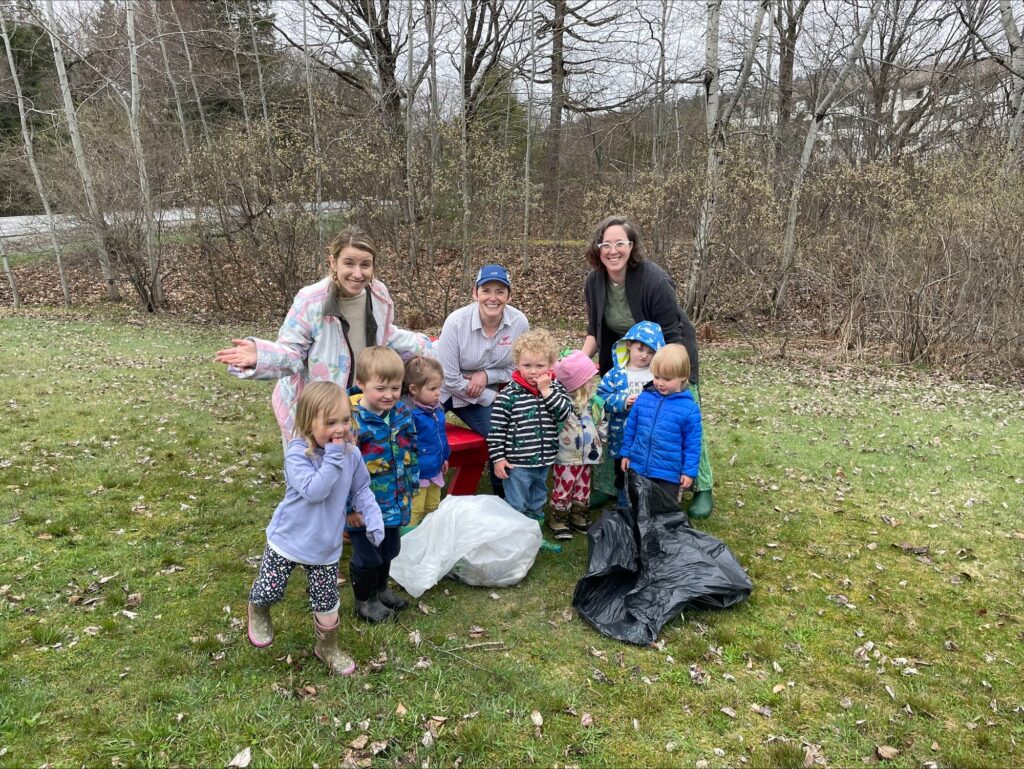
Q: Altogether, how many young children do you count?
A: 7